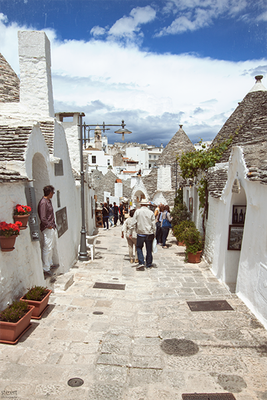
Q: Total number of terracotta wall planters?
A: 2